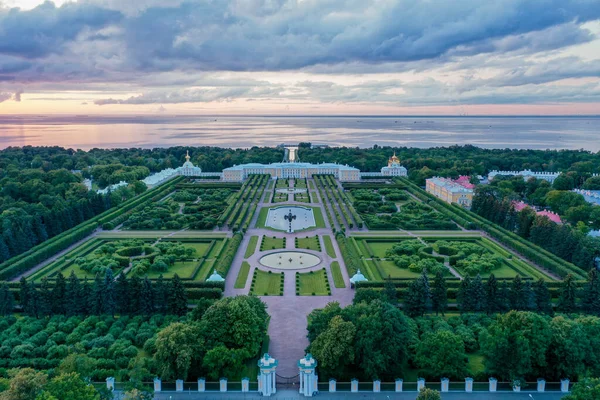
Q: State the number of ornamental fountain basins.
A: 3